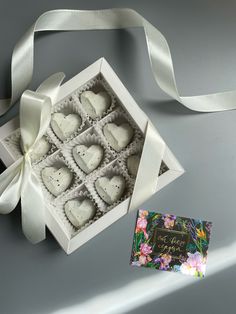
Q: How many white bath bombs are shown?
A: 9